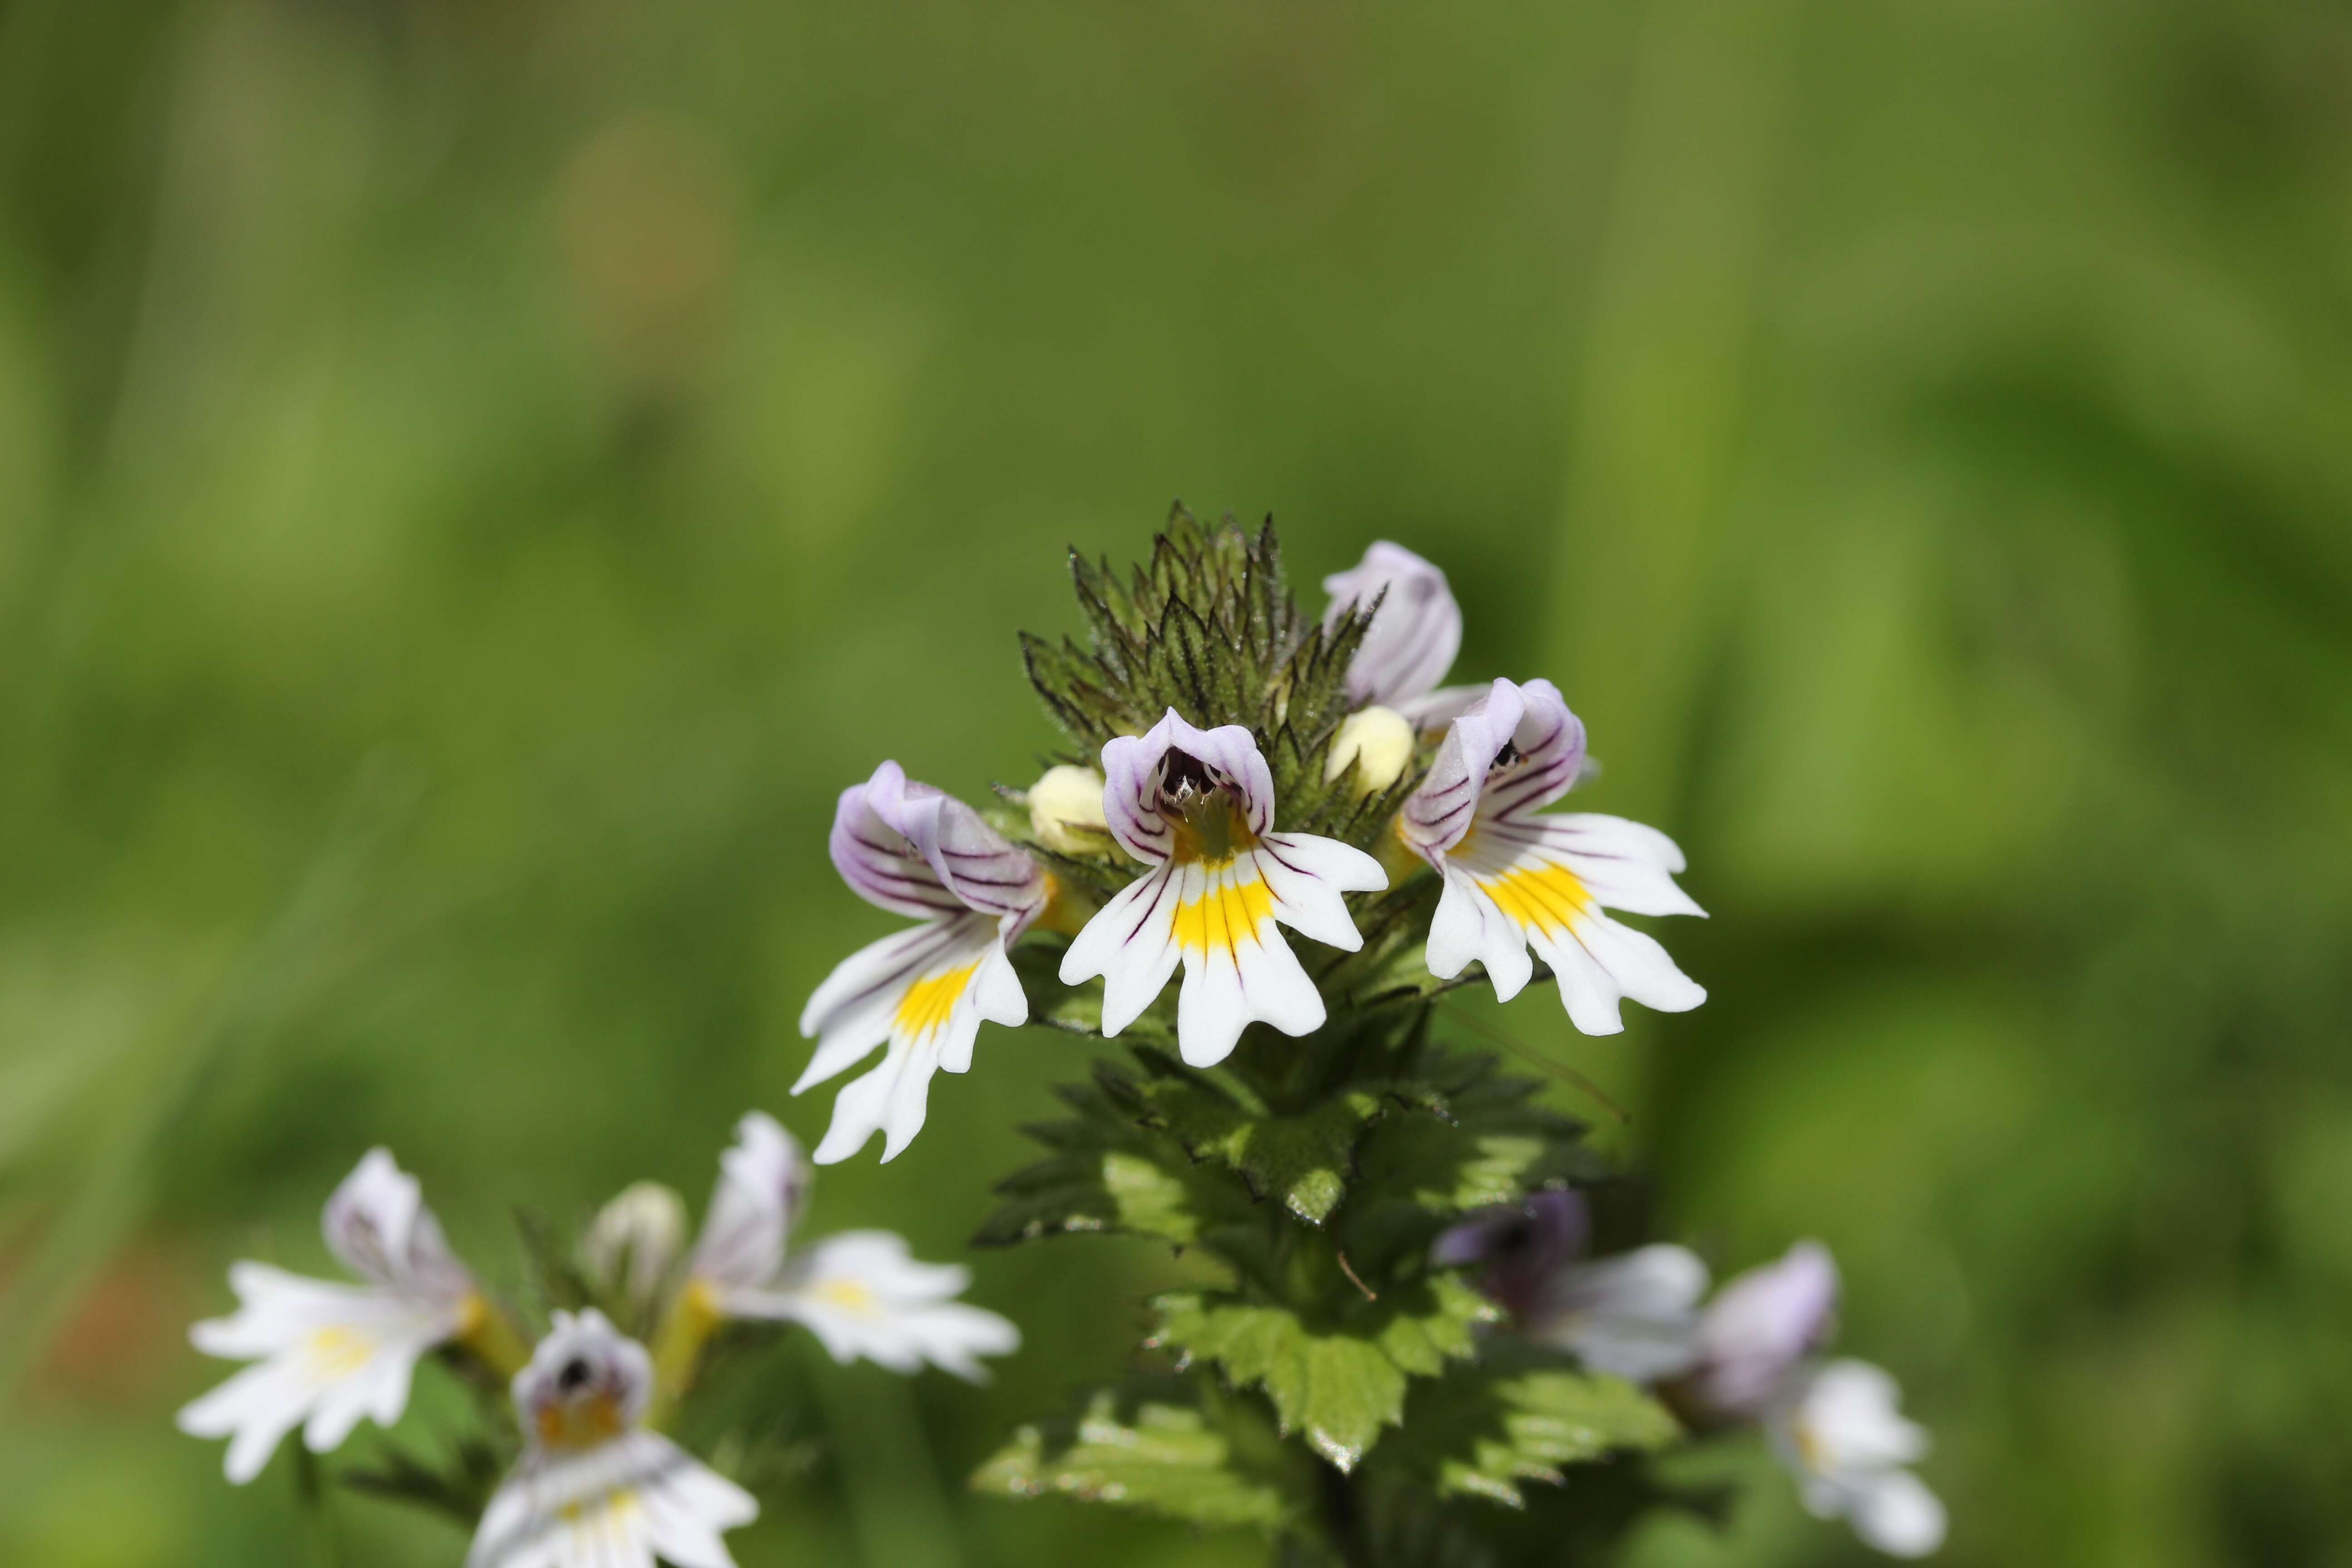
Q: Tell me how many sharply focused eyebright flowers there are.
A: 3